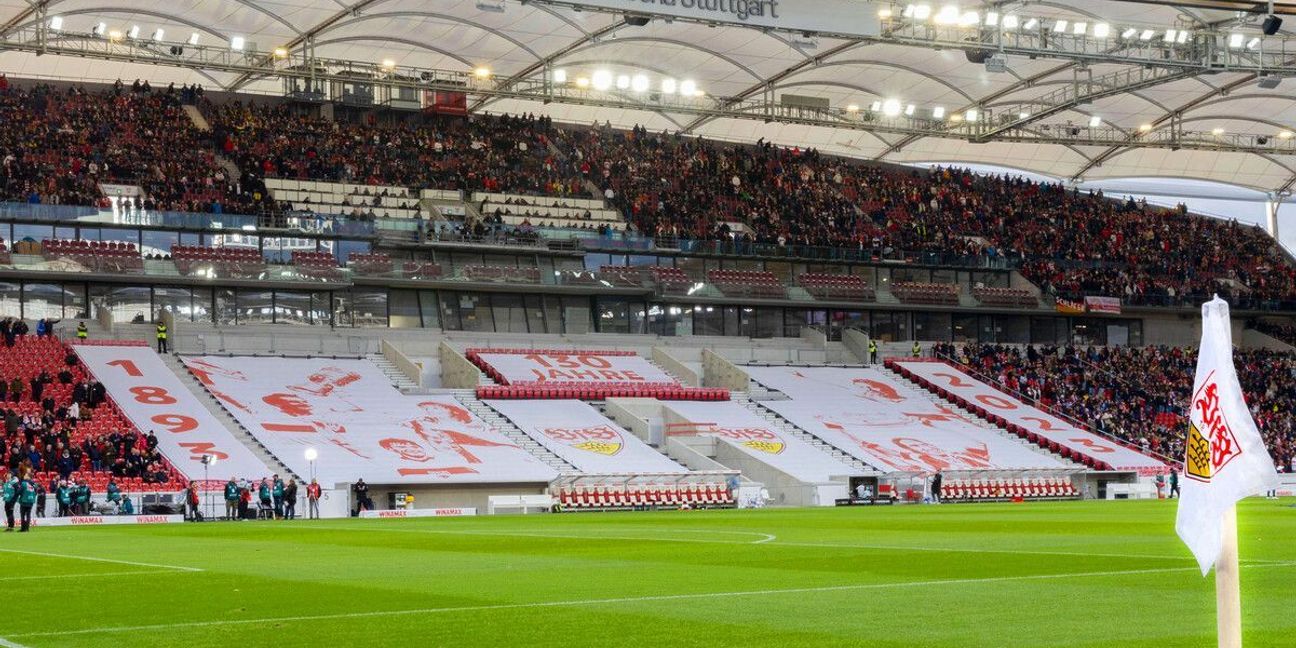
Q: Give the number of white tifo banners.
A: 7